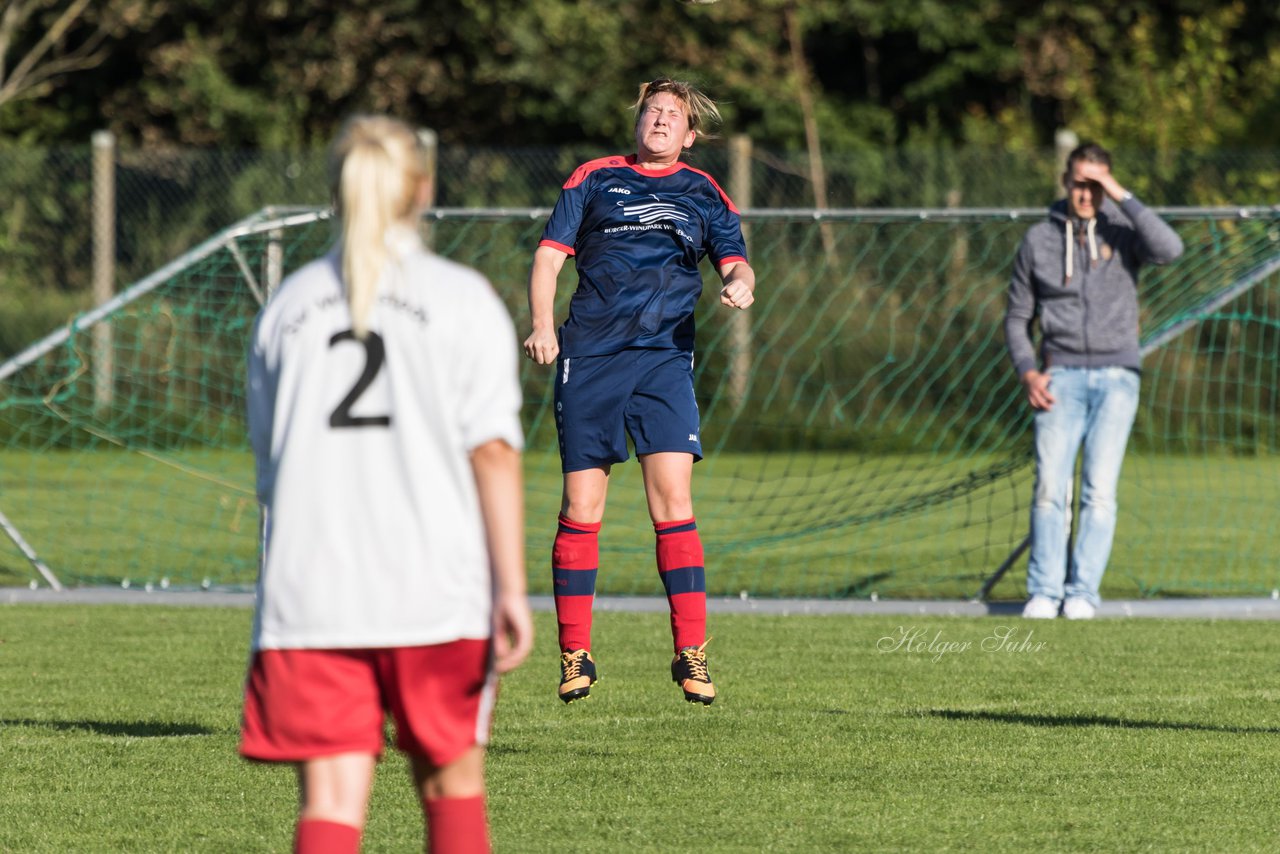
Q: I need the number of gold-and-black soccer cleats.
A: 2